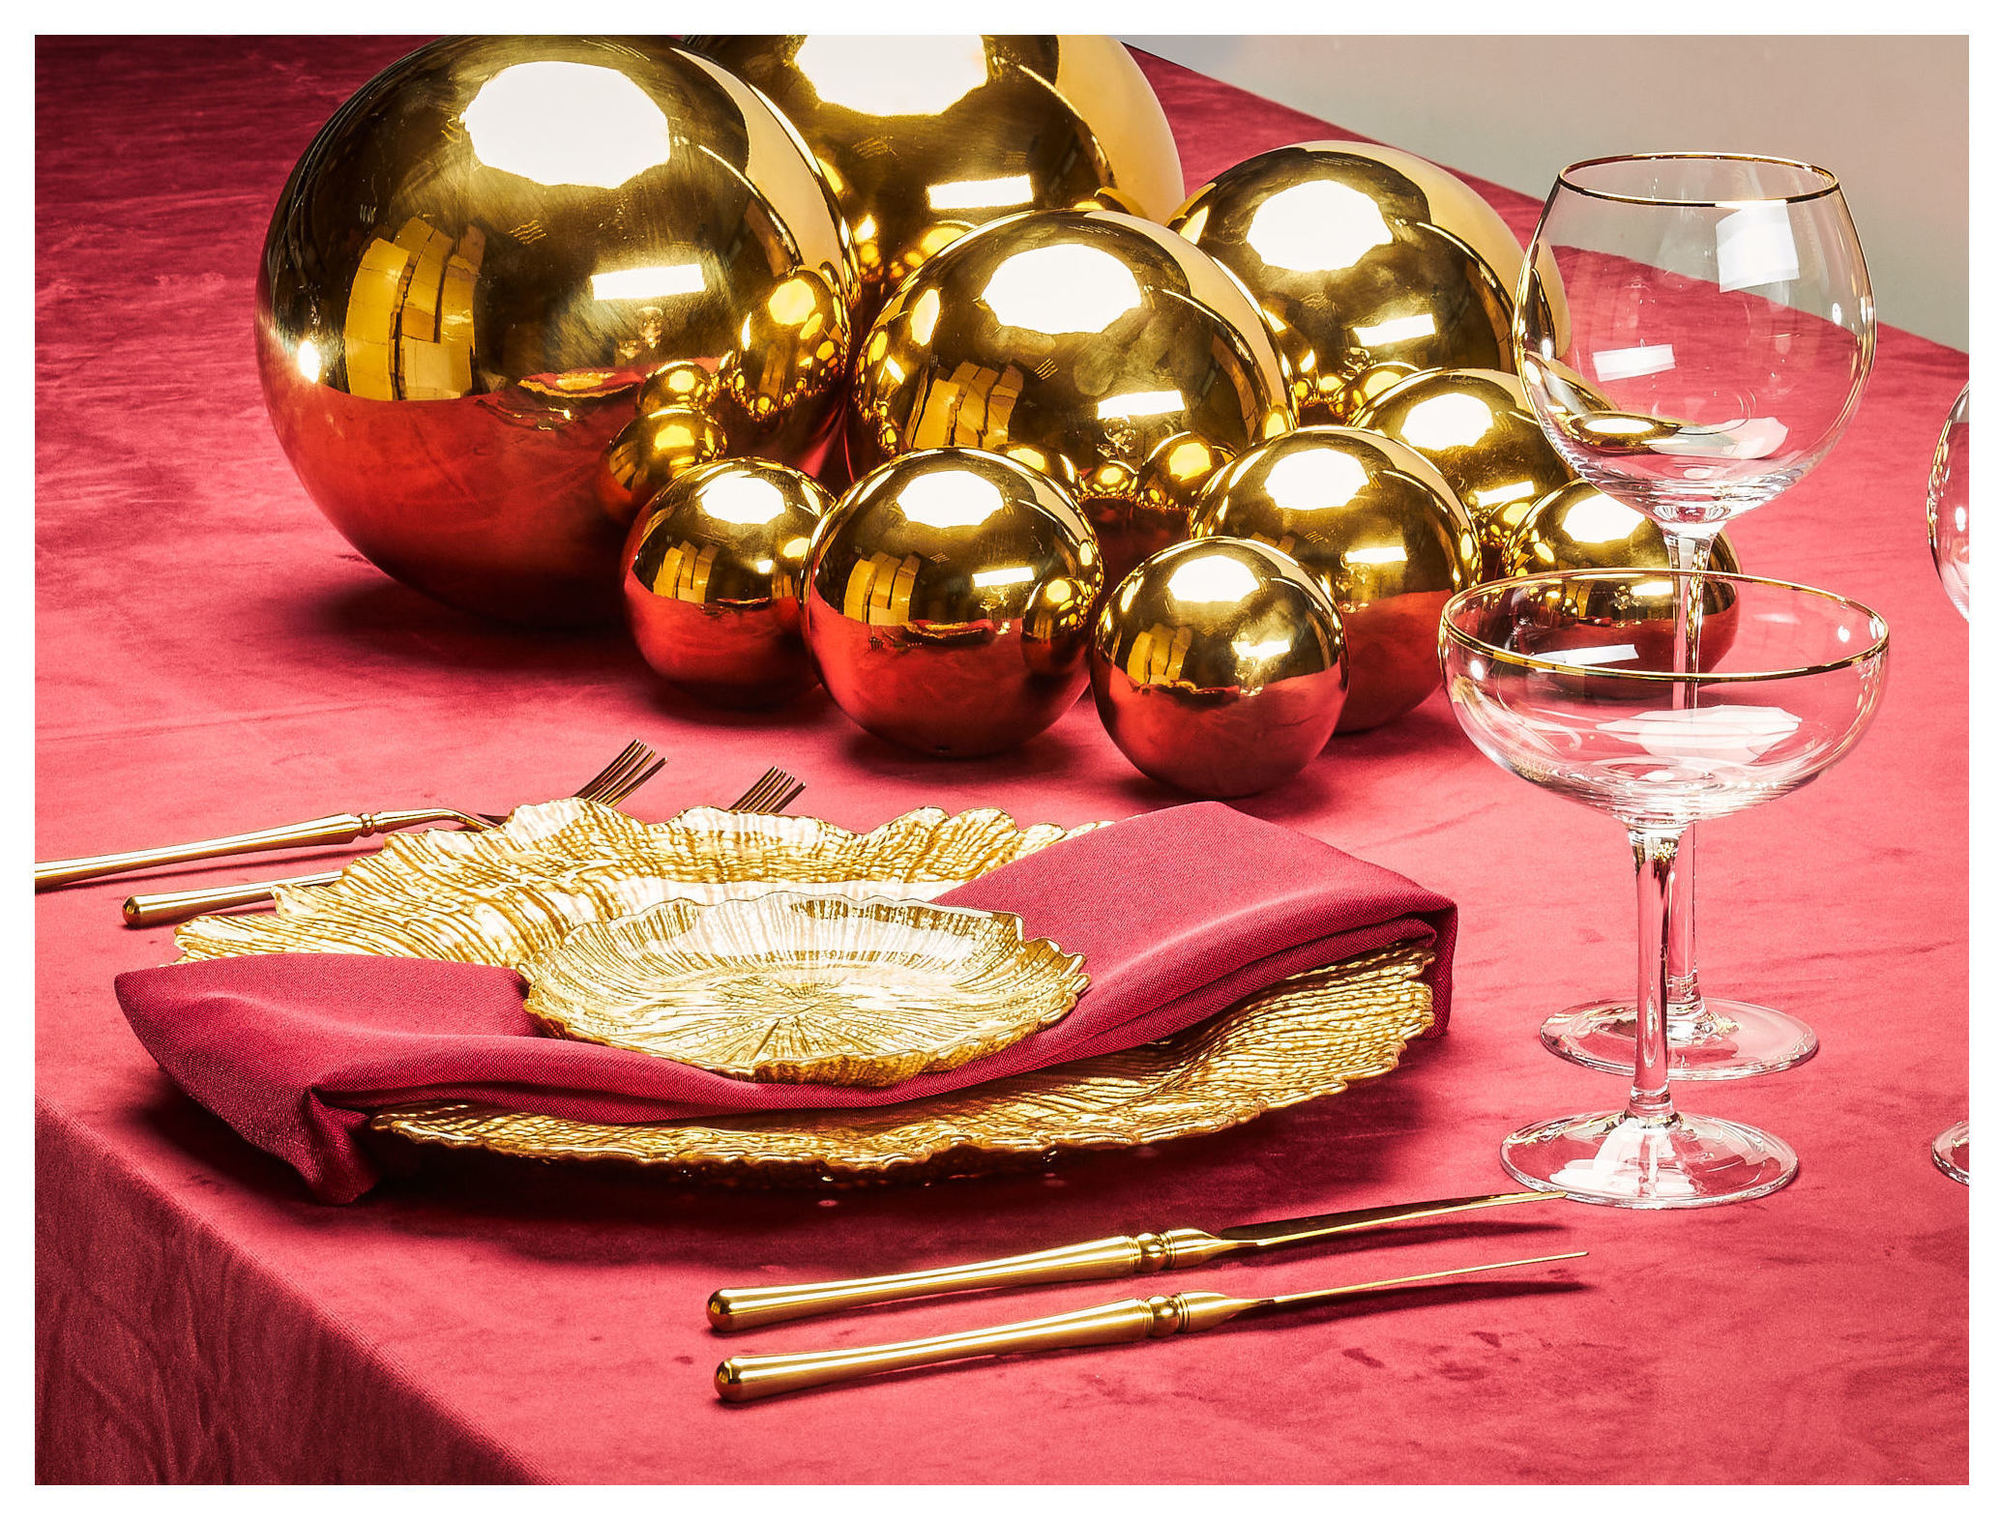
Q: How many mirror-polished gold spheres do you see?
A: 10